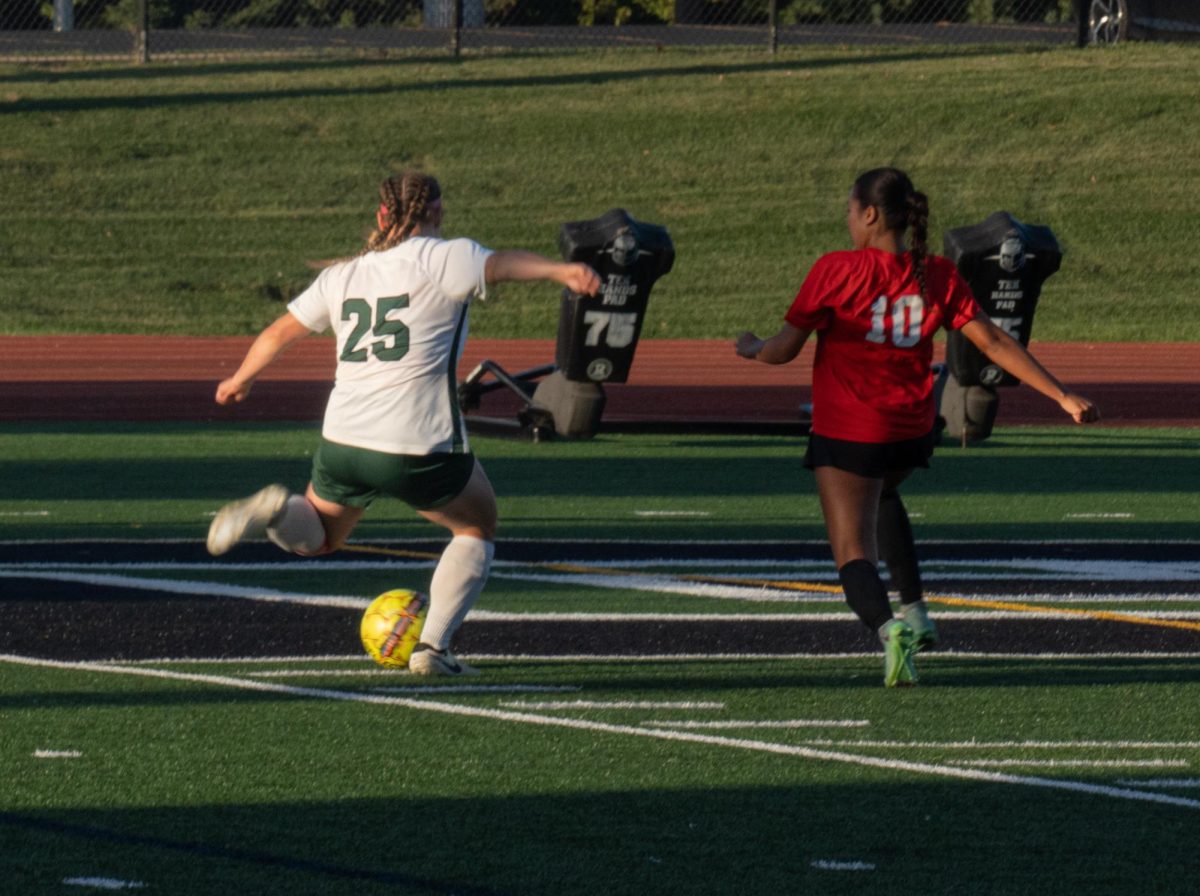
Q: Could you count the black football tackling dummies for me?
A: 2